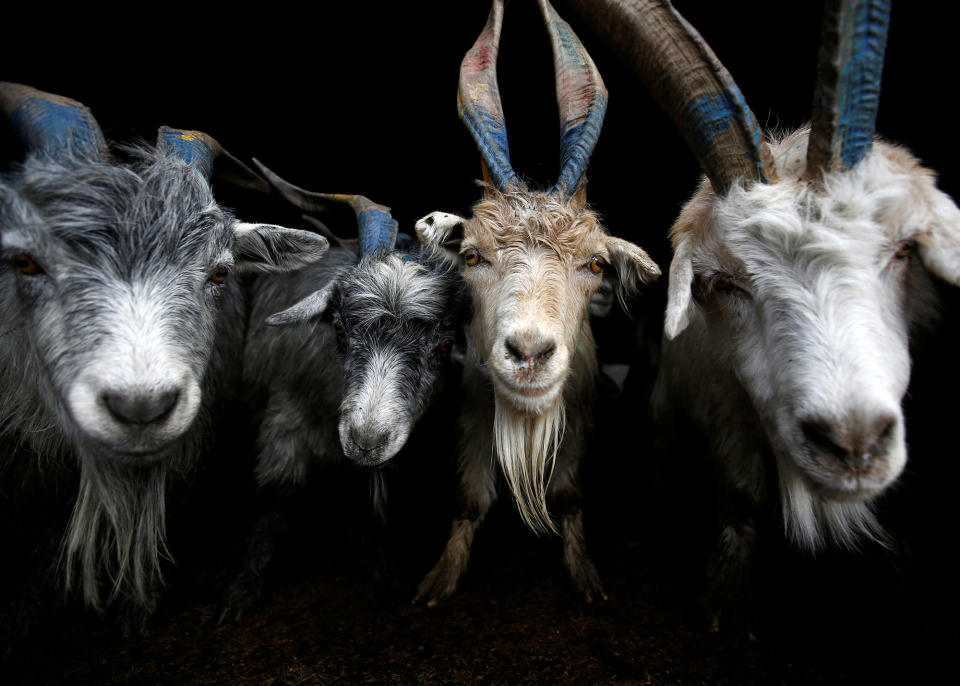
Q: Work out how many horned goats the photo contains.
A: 4